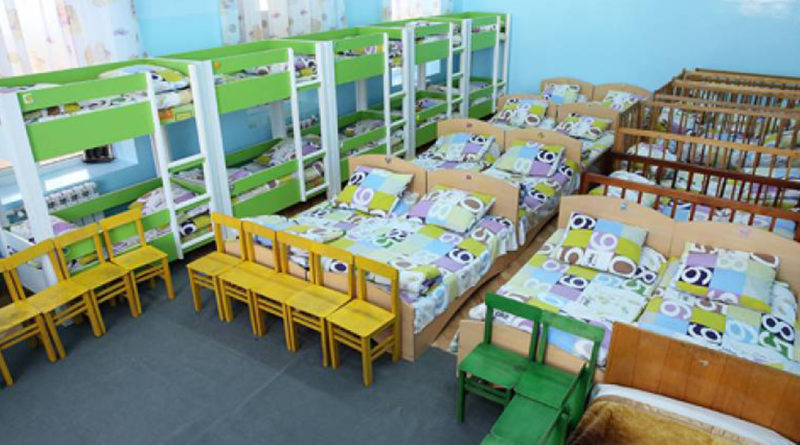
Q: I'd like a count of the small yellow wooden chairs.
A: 9